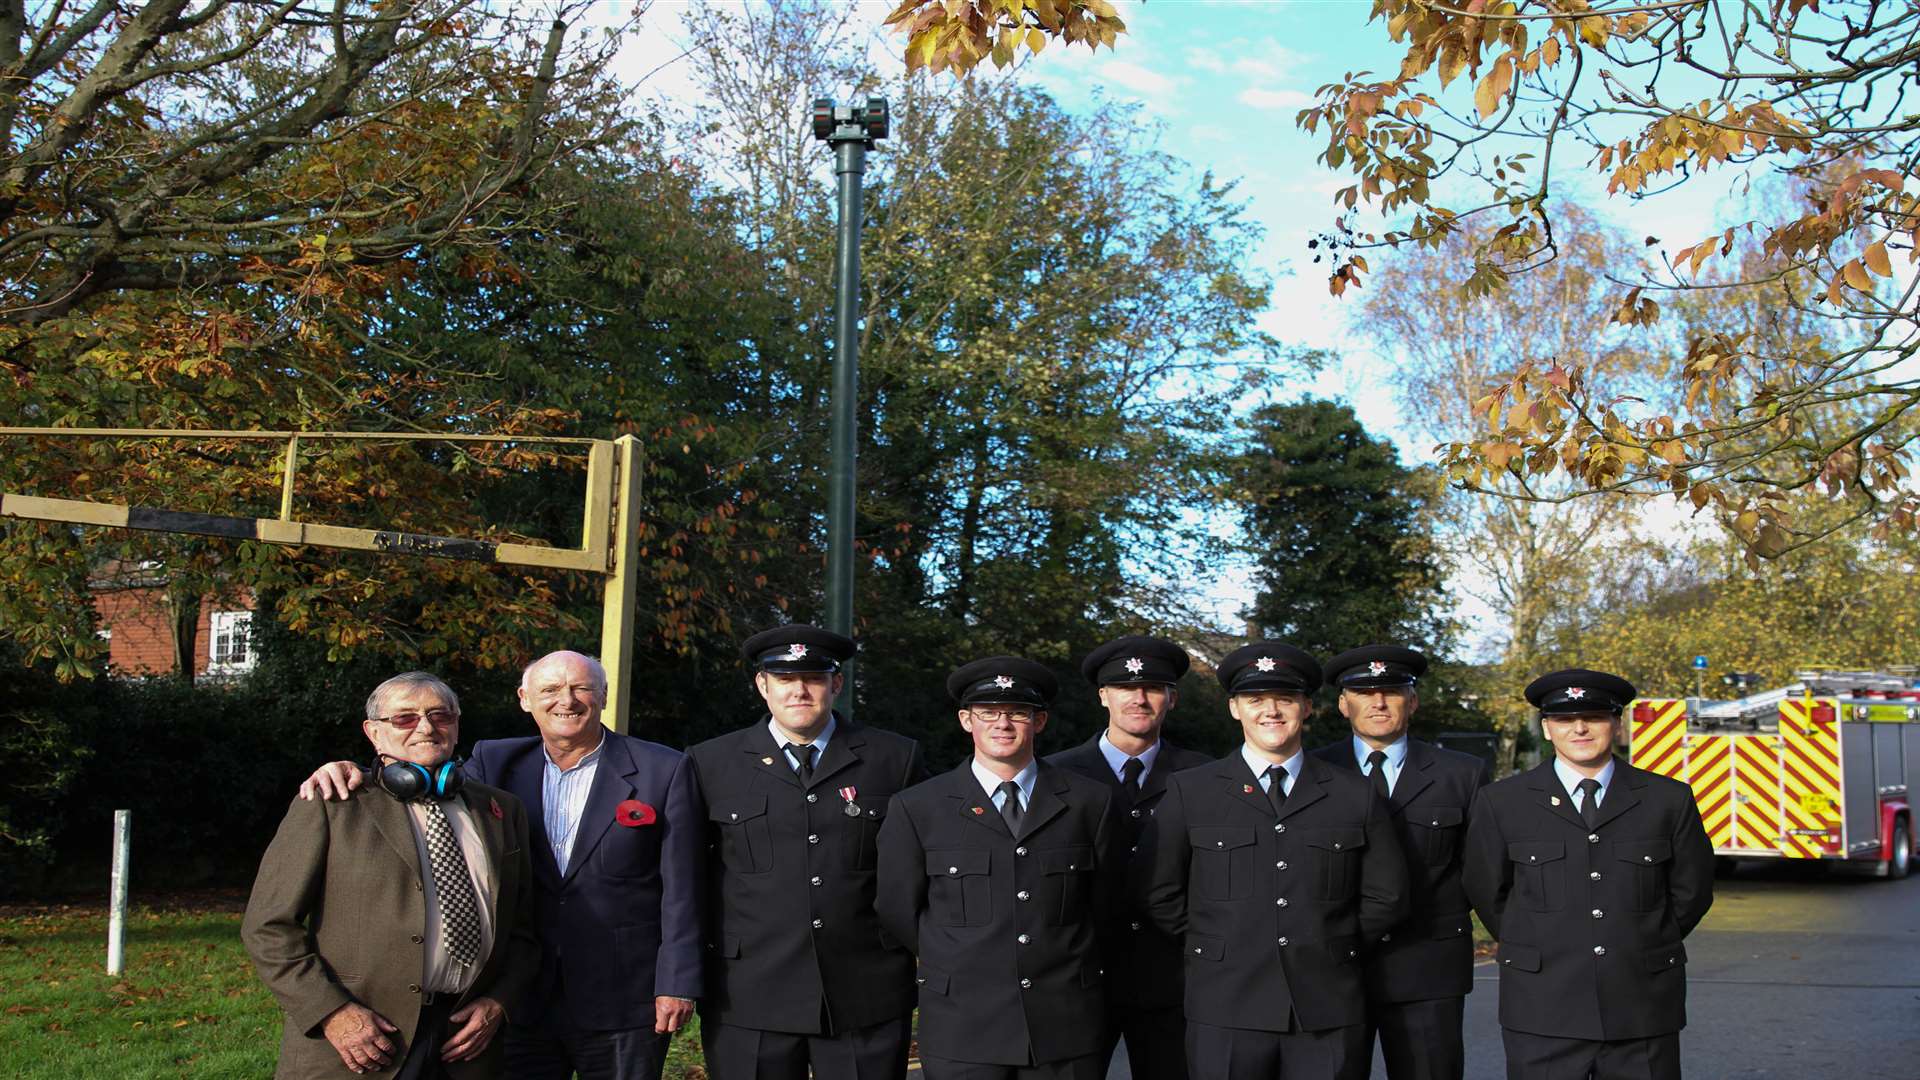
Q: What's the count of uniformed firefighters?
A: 6